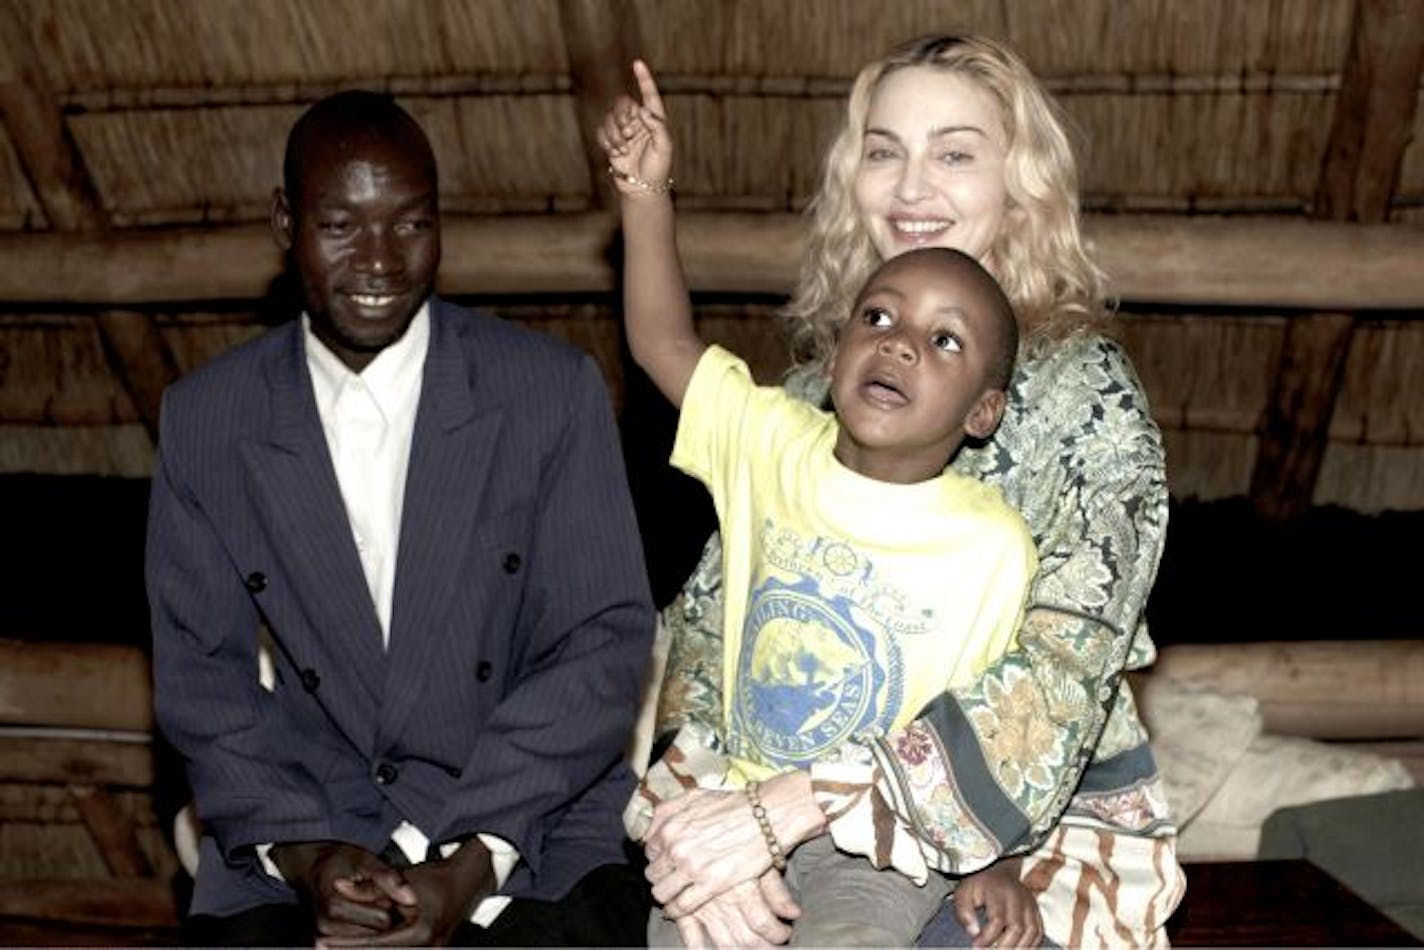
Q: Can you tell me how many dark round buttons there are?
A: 5